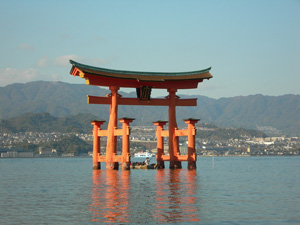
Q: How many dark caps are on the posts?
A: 4